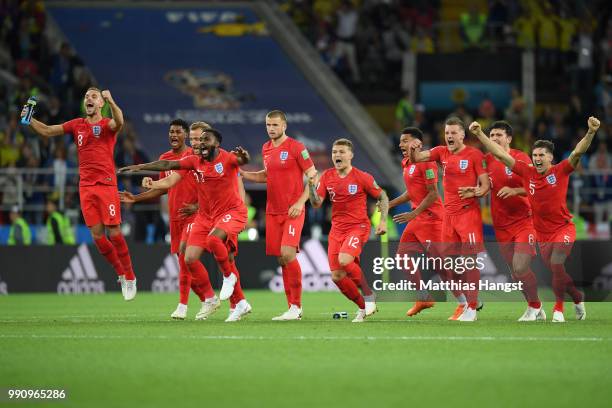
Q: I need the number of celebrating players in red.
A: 10